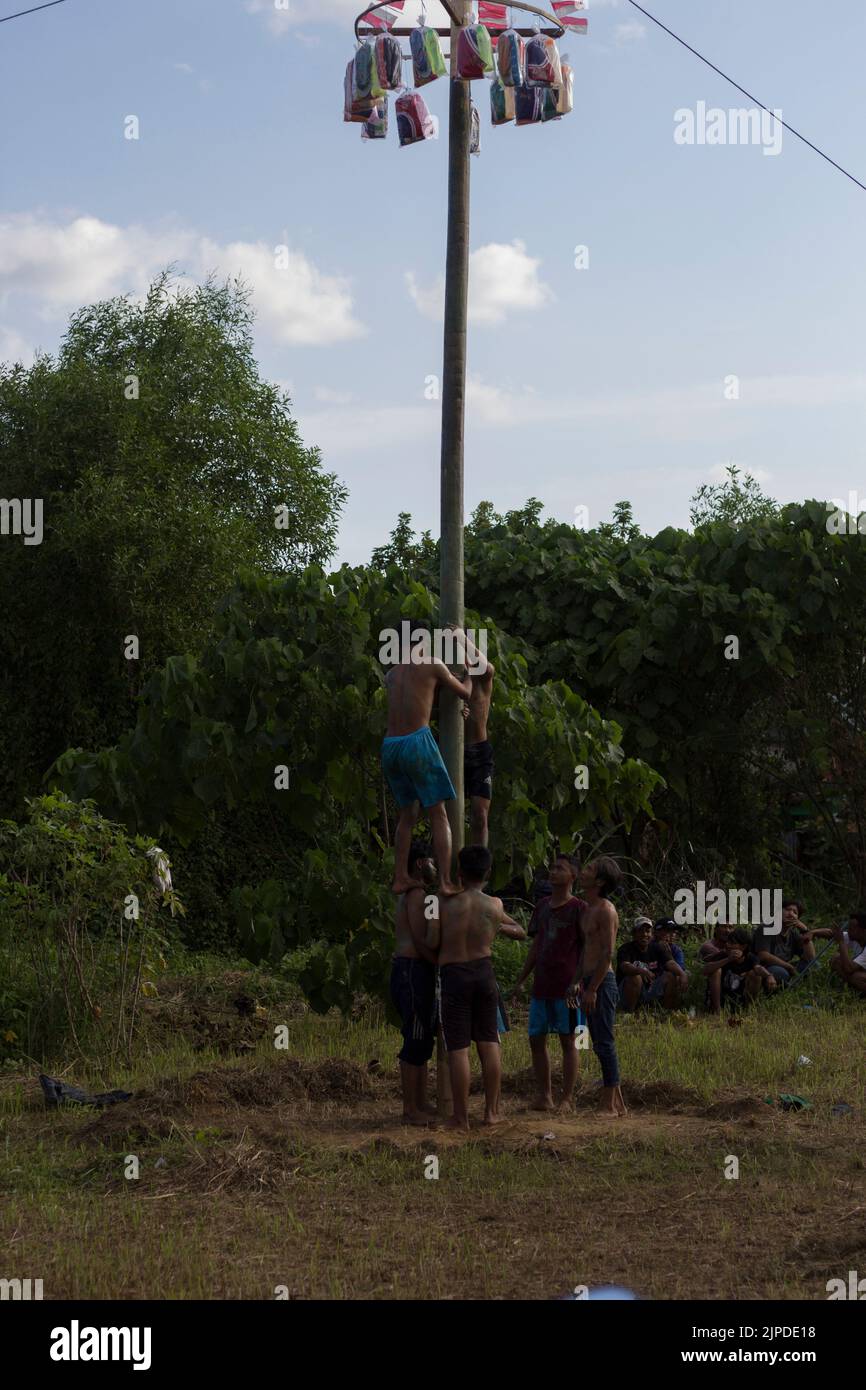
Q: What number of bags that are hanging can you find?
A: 13